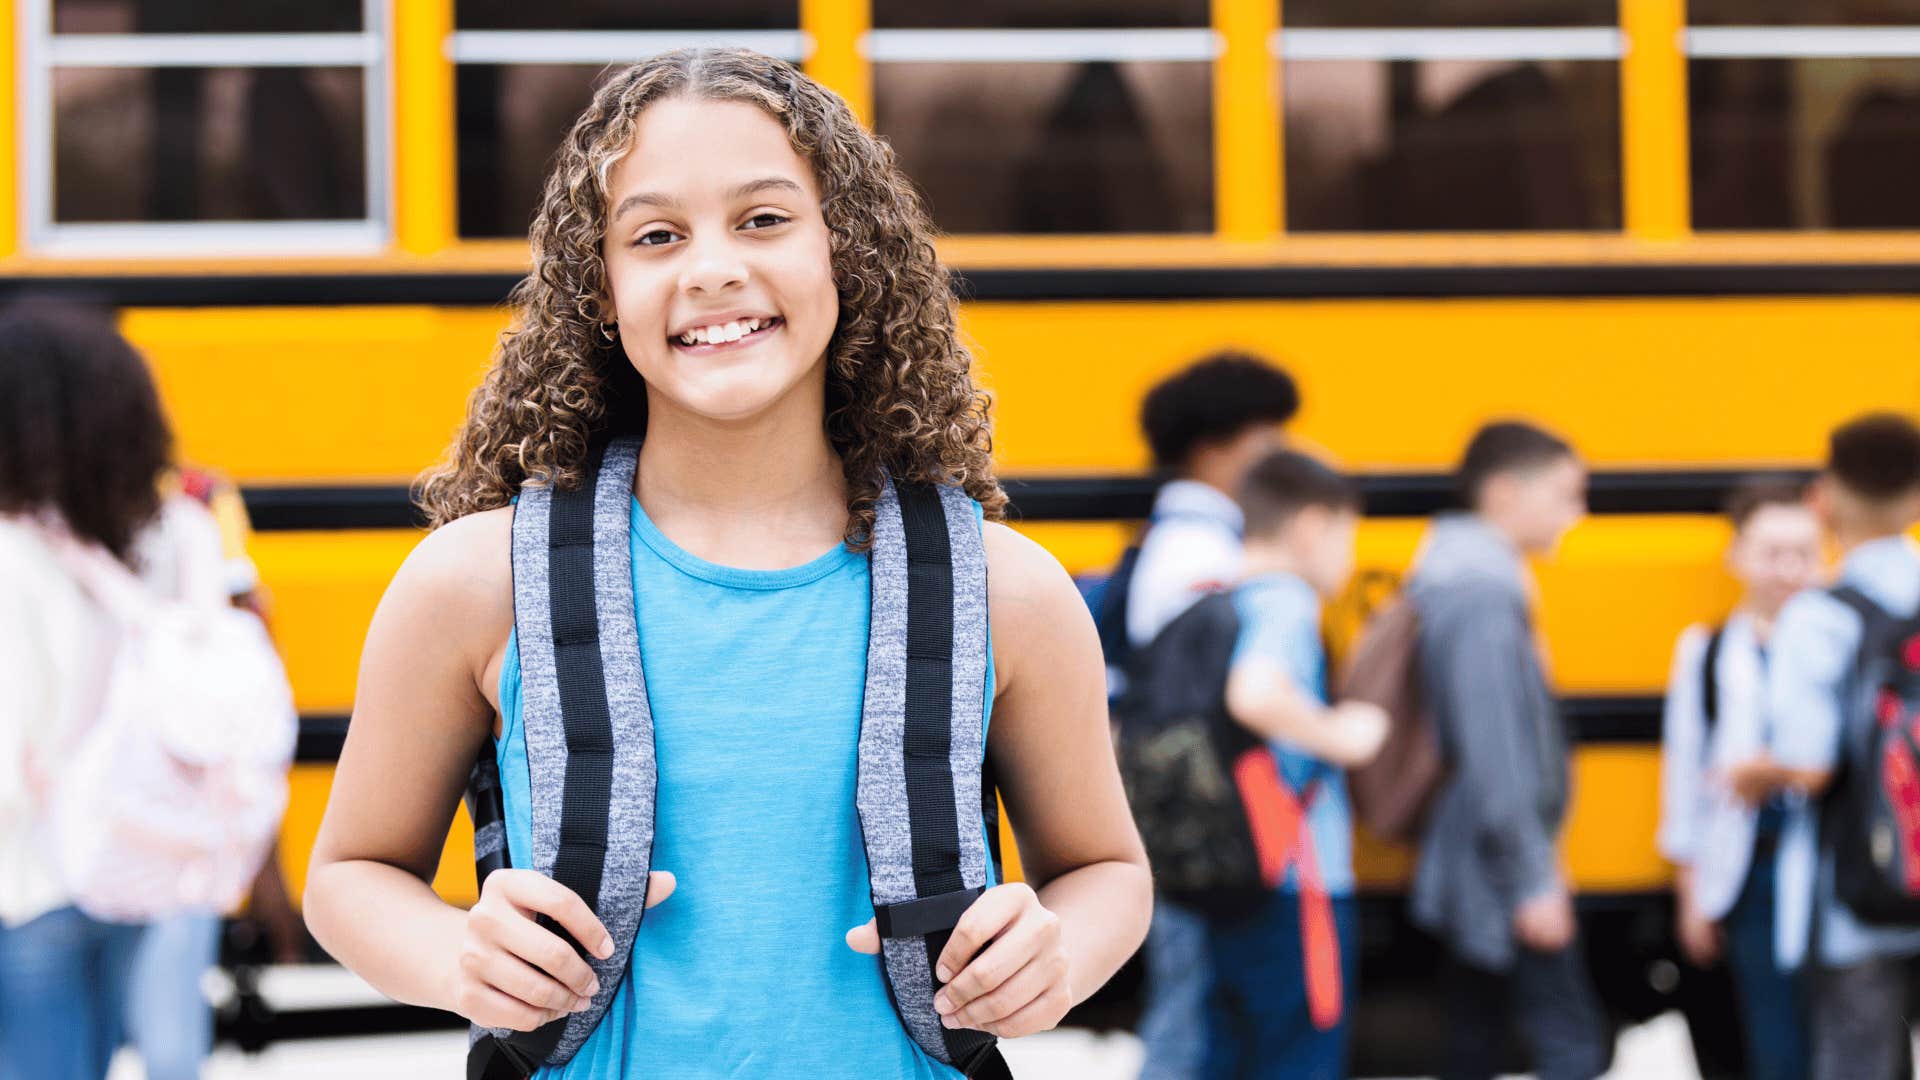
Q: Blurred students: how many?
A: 7